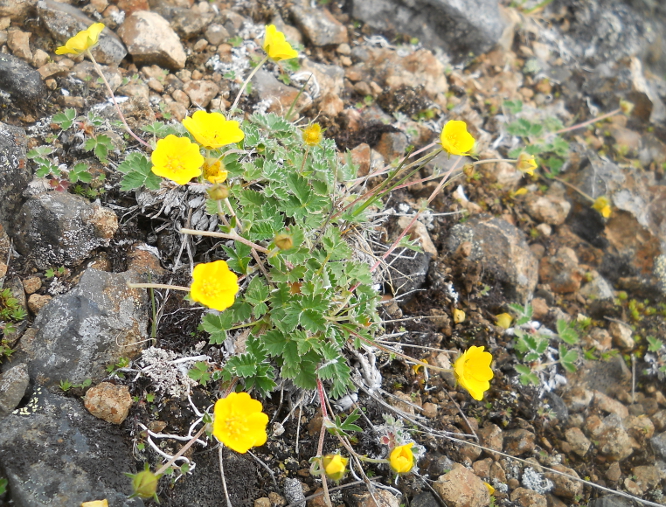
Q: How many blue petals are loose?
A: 0